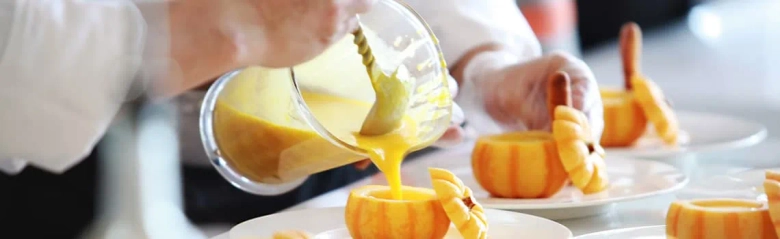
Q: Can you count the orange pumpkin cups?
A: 4